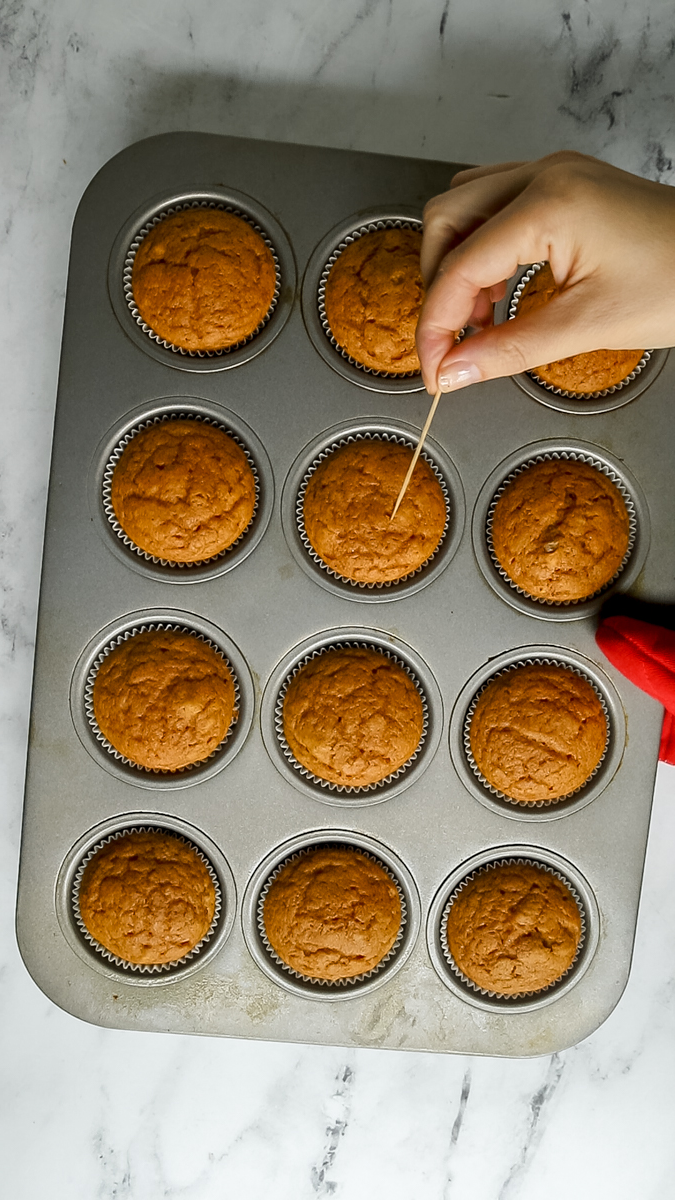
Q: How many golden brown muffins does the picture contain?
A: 12